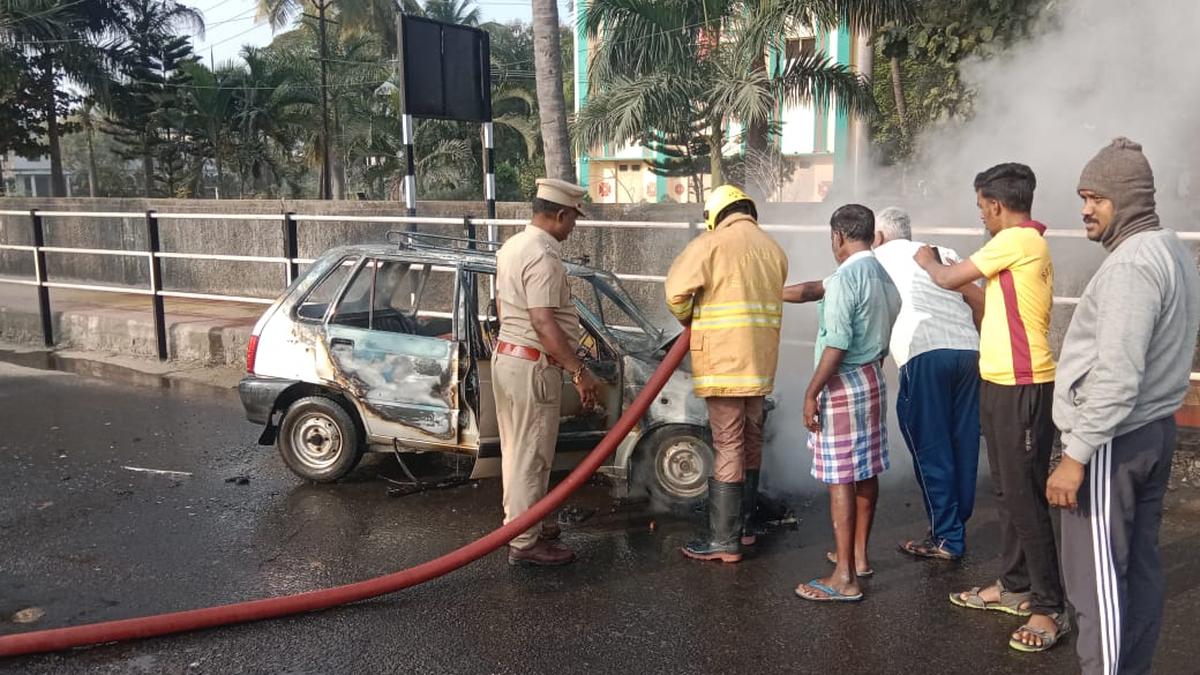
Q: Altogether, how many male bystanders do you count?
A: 4